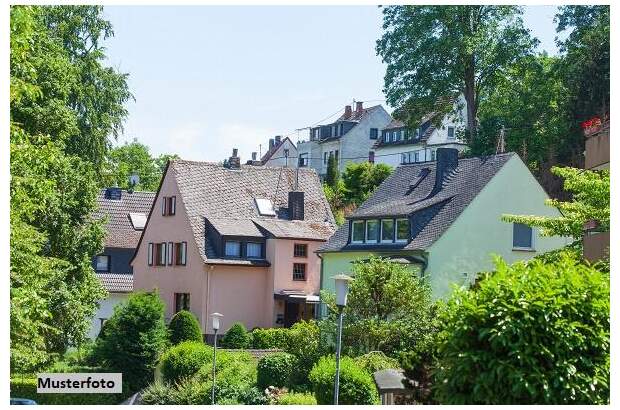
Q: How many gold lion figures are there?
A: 0